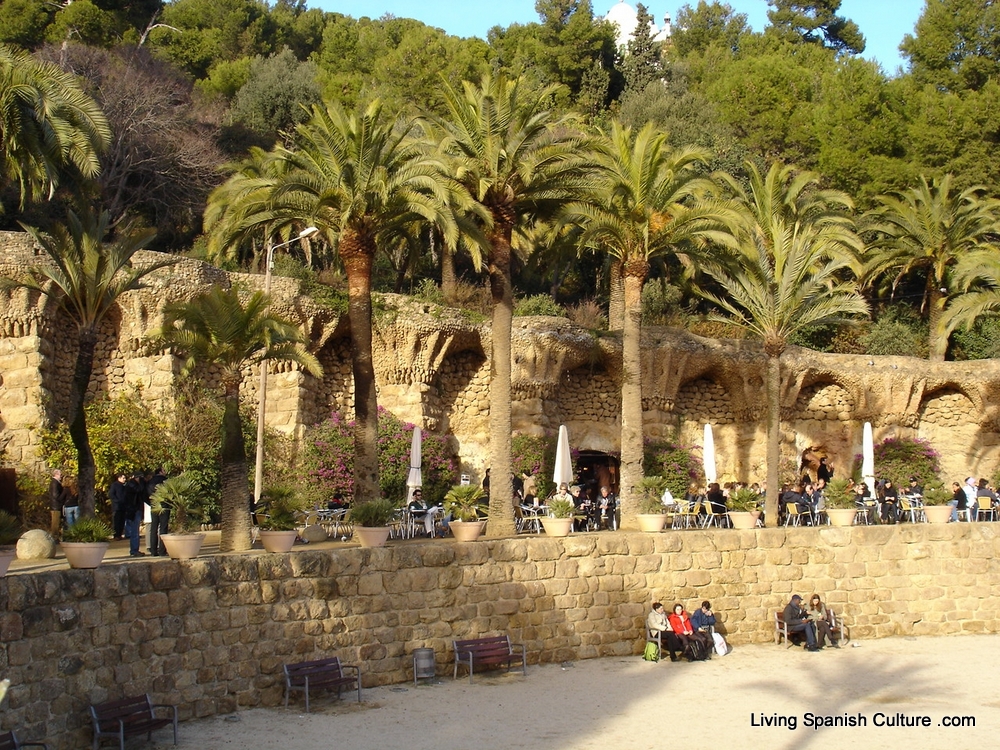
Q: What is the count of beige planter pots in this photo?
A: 11